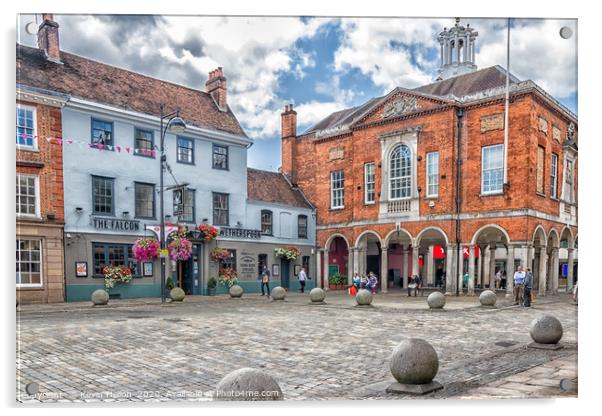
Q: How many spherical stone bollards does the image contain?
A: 11